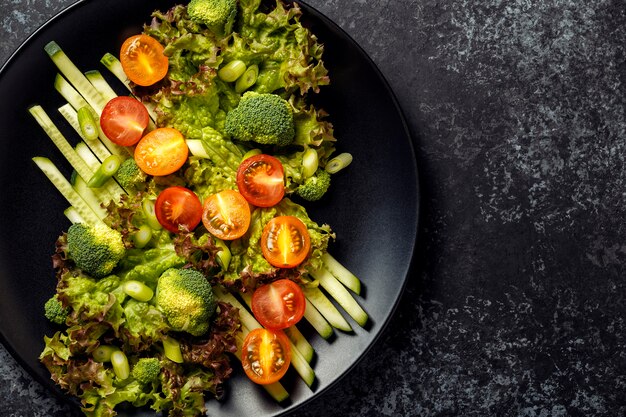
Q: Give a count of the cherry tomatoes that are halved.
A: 9